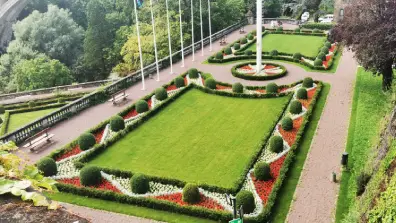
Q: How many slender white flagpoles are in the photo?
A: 7